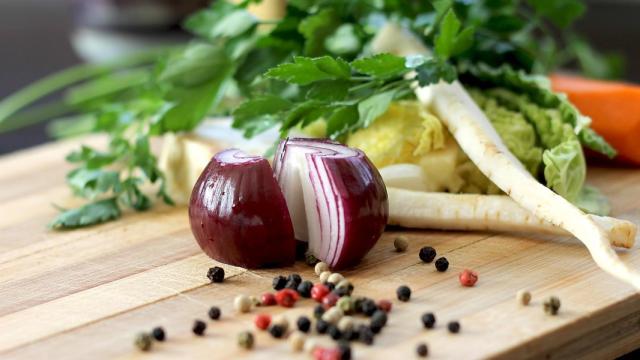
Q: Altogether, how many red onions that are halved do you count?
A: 1